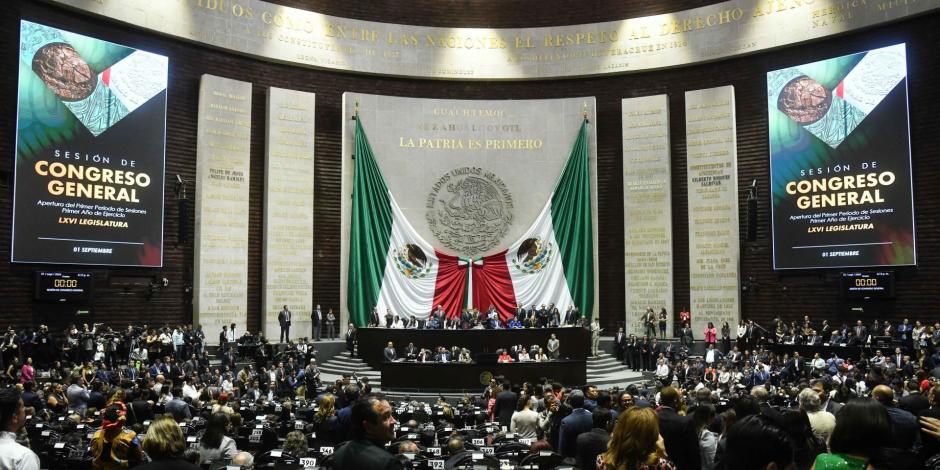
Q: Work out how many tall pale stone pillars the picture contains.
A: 4